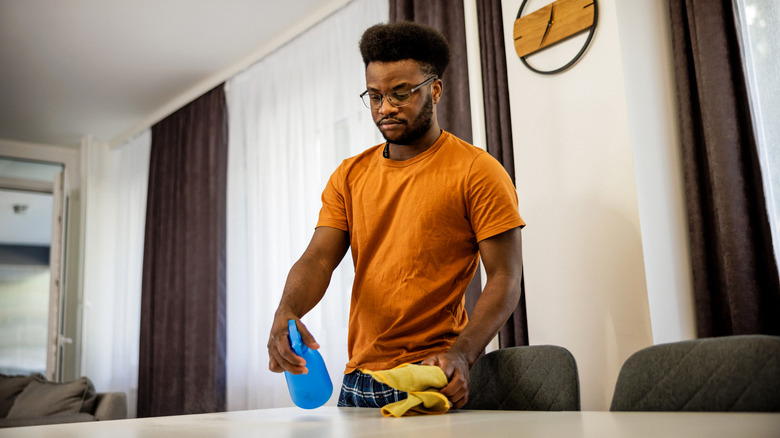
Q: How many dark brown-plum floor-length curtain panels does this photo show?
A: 4